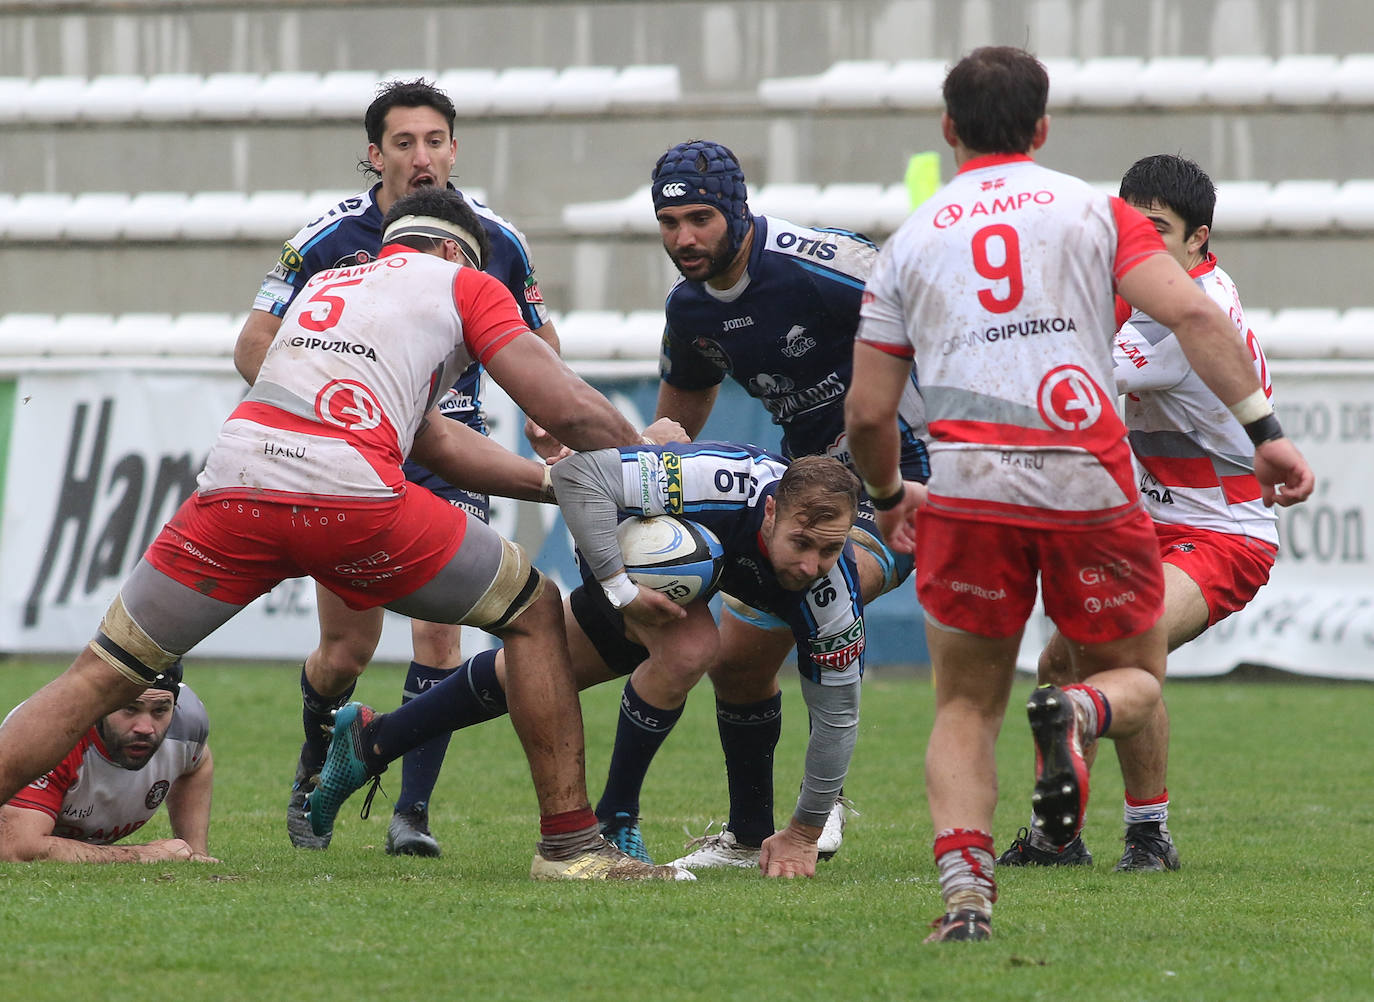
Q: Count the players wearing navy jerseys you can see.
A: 3